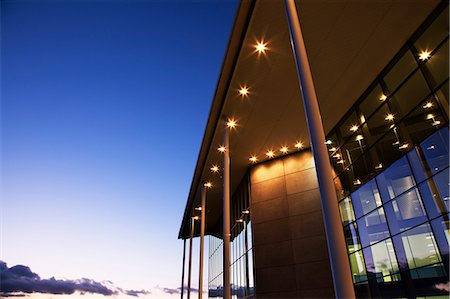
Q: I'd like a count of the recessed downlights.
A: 12